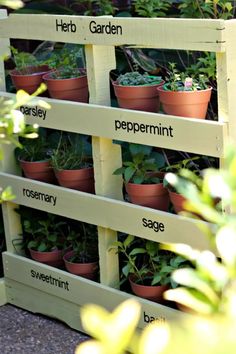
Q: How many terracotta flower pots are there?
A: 12